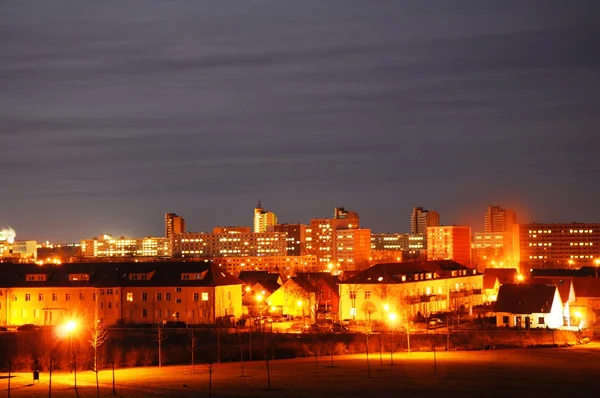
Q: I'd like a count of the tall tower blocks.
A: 5